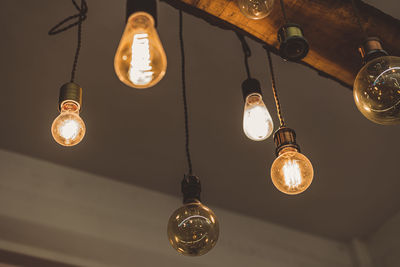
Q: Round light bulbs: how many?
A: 5